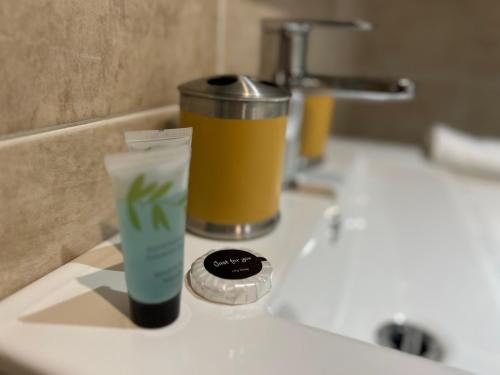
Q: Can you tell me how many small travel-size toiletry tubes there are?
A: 2